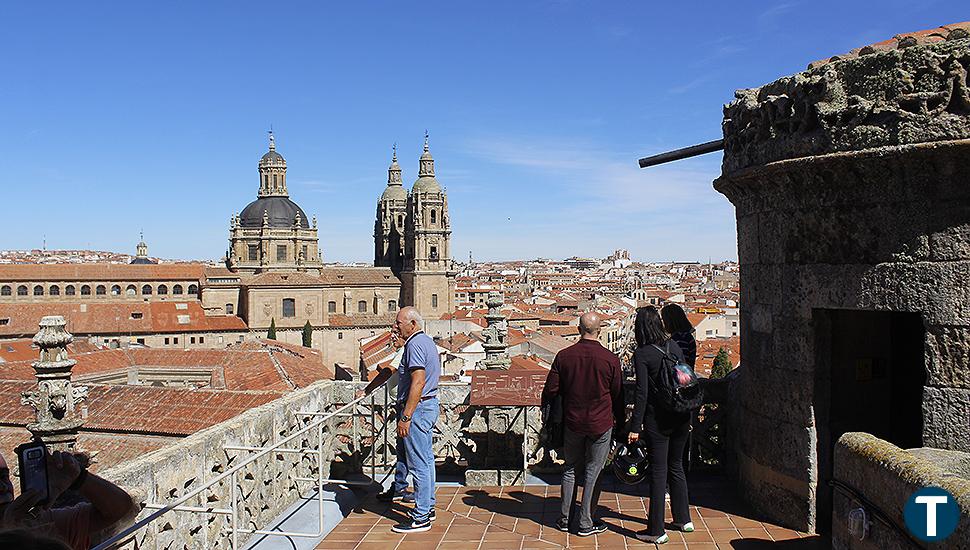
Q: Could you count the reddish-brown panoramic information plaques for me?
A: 1